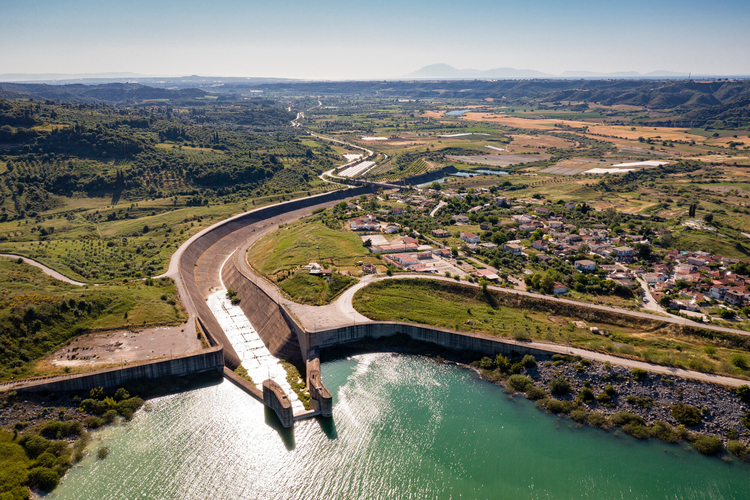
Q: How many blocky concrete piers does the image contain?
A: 2